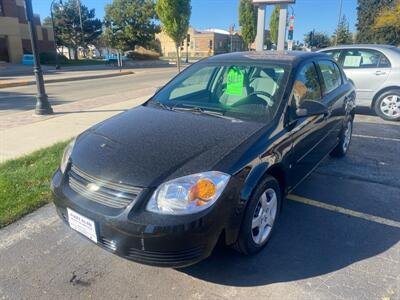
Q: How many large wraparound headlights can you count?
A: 2